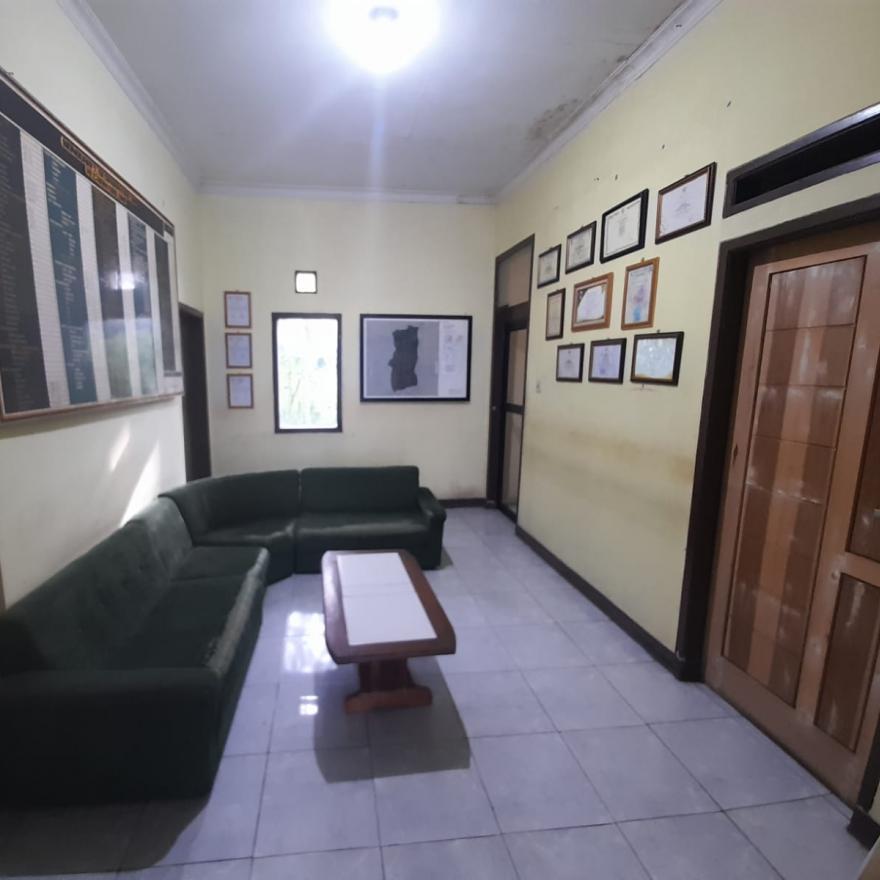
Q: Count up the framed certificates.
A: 13